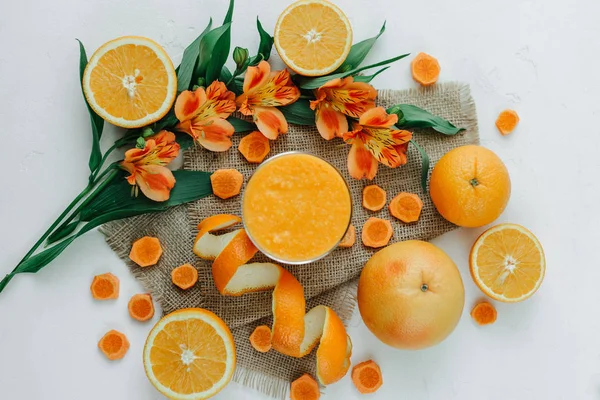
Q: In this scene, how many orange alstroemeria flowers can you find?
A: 5